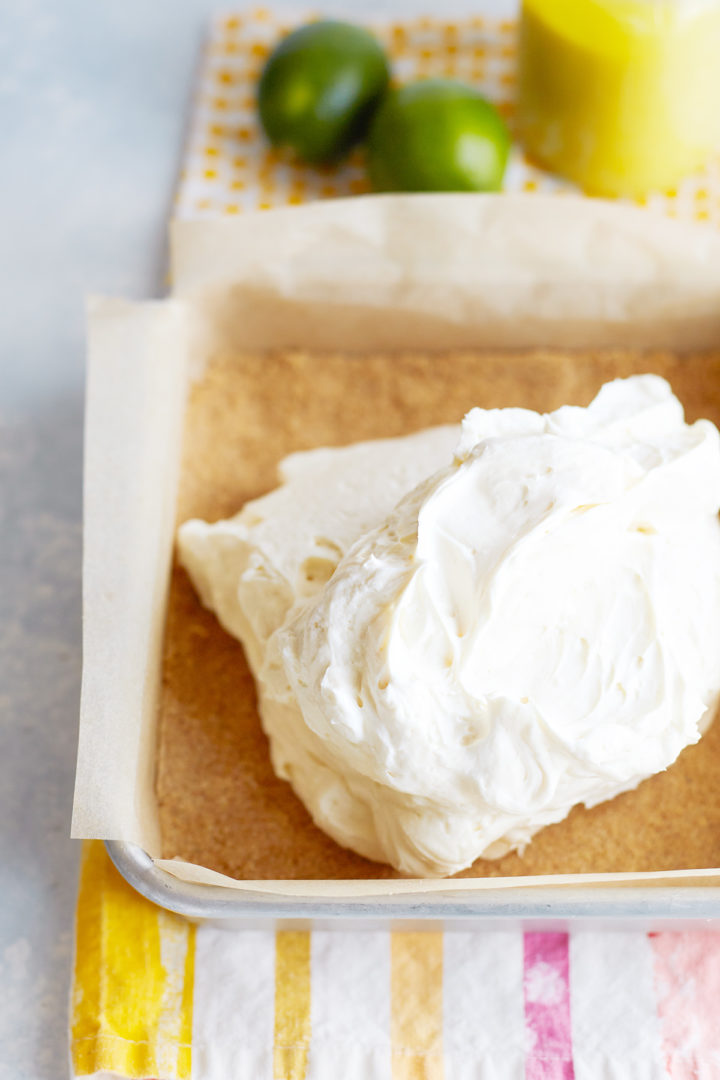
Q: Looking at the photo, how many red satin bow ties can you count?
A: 0